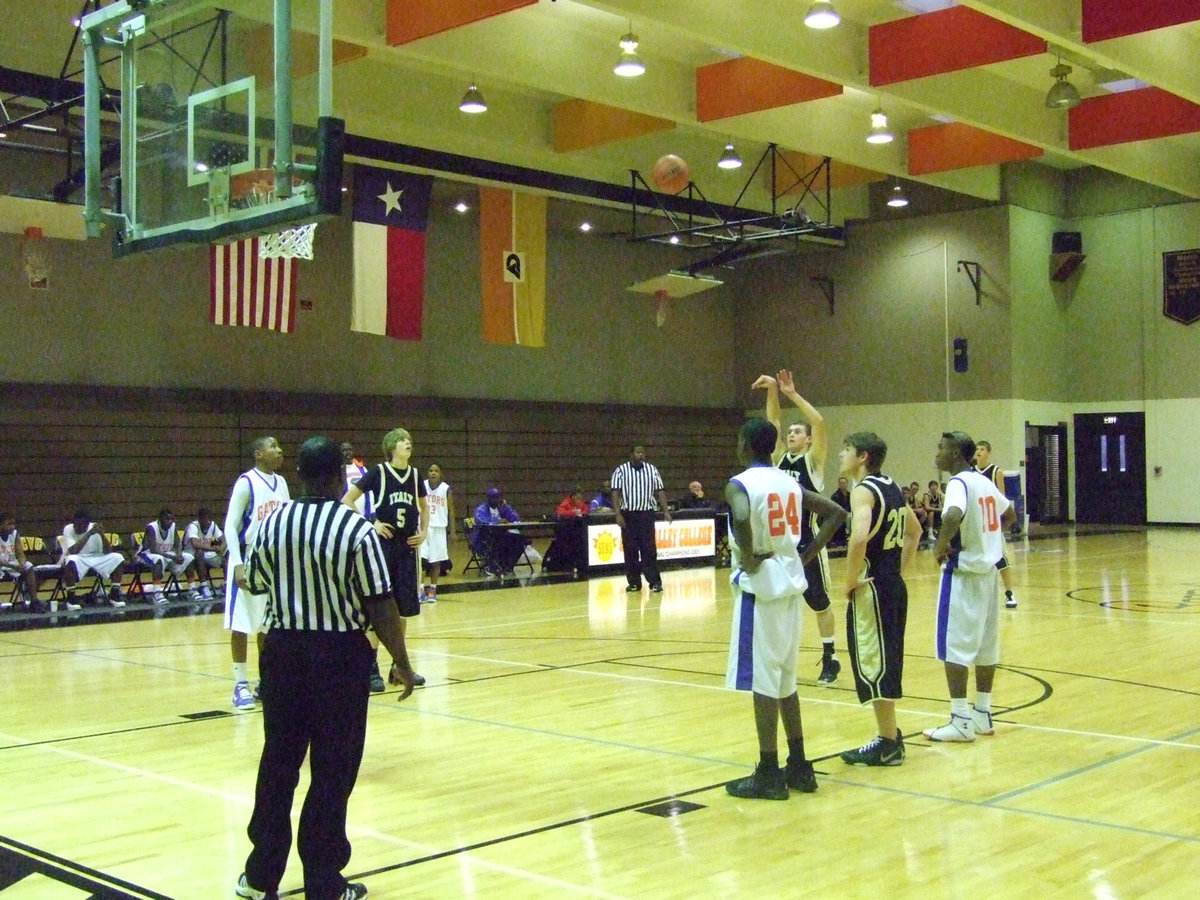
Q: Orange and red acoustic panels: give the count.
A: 9